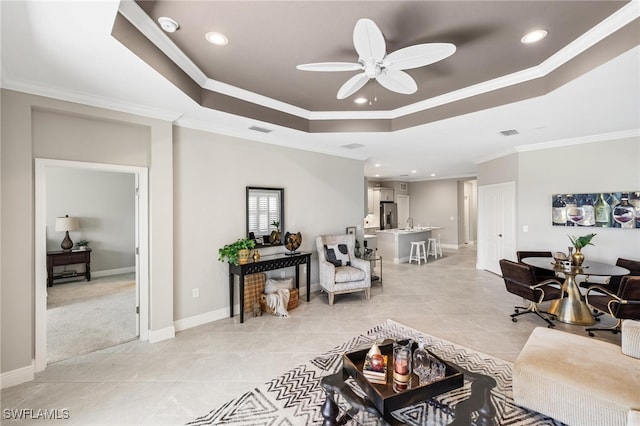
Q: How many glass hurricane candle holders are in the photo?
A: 1